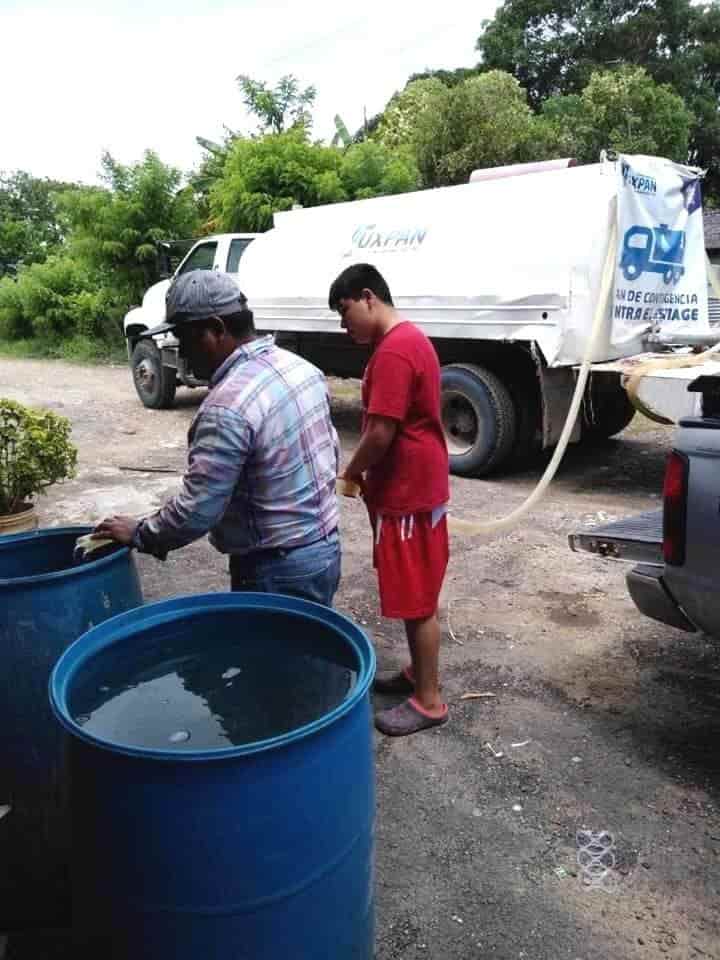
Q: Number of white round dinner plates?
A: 0